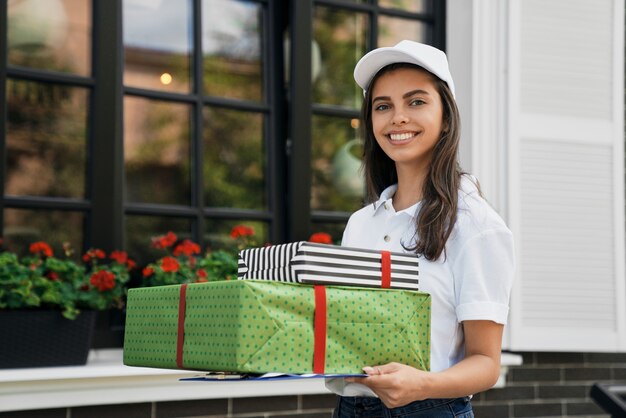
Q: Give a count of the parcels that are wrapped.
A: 2